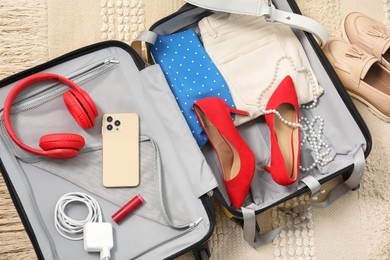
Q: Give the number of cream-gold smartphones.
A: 1